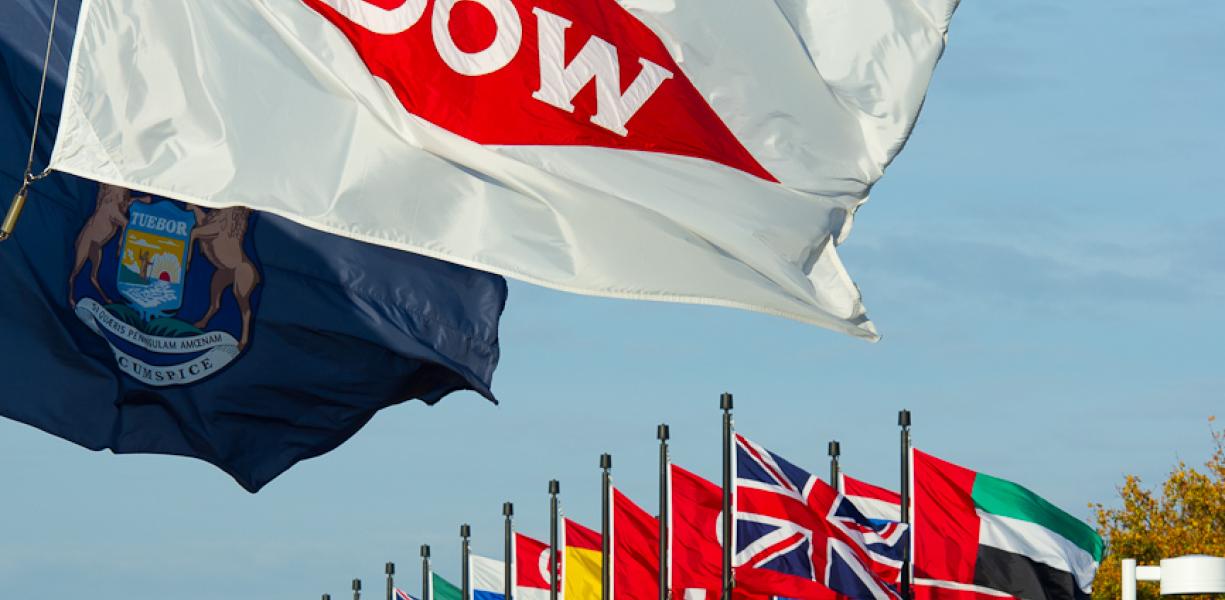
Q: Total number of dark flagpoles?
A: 12